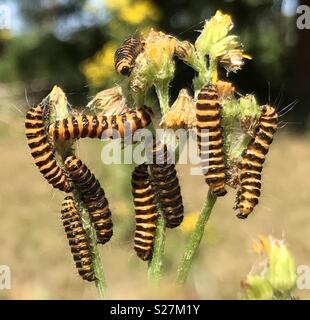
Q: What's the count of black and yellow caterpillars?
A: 9